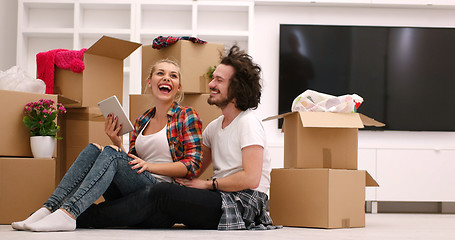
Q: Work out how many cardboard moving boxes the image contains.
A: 8